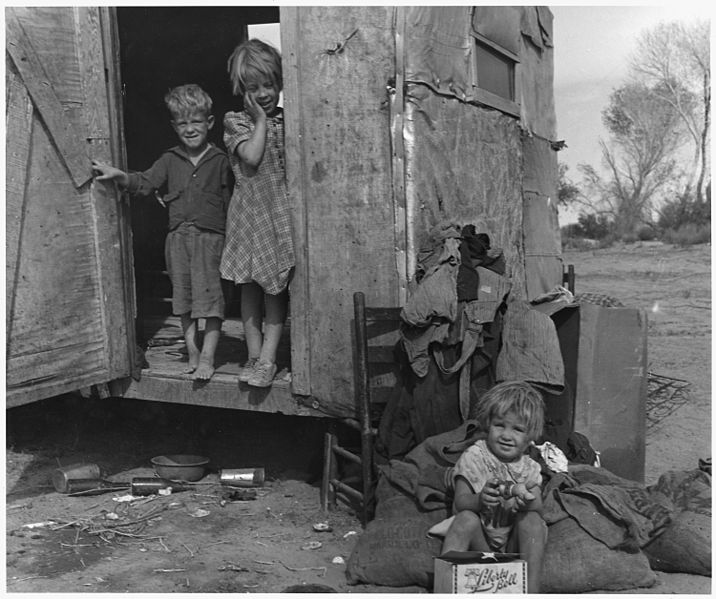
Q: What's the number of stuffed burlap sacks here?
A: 3